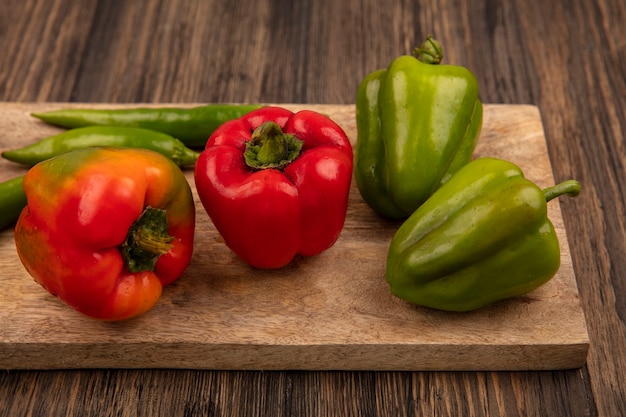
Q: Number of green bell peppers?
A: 2